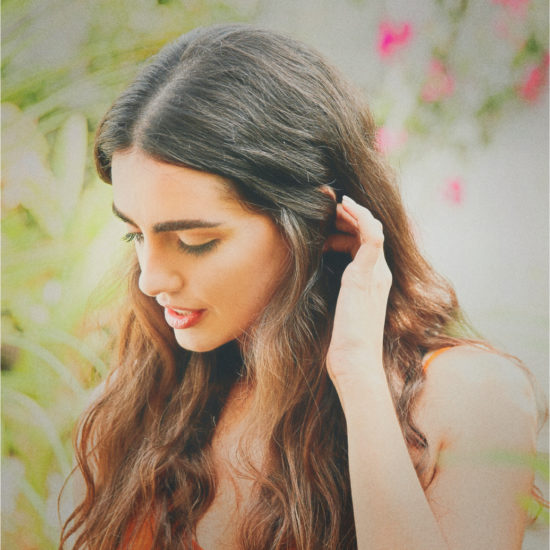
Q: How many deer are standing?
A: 0